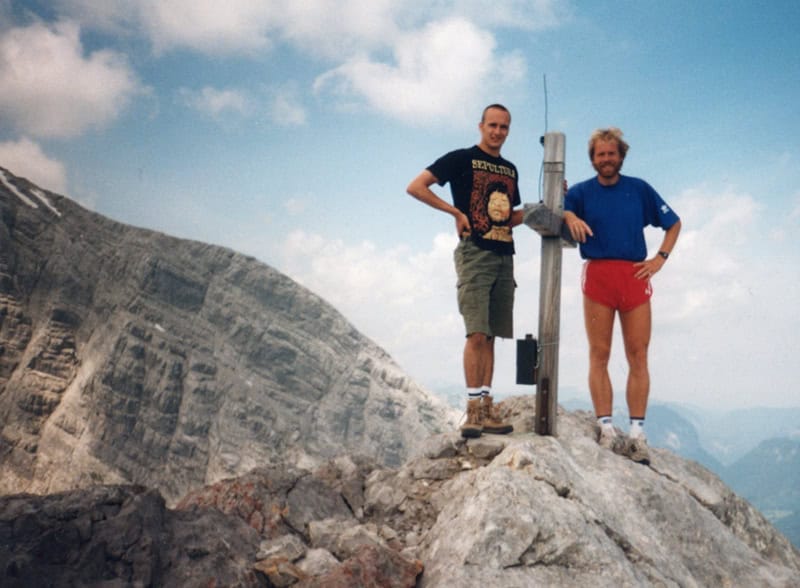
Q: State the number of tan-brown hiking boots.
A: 2